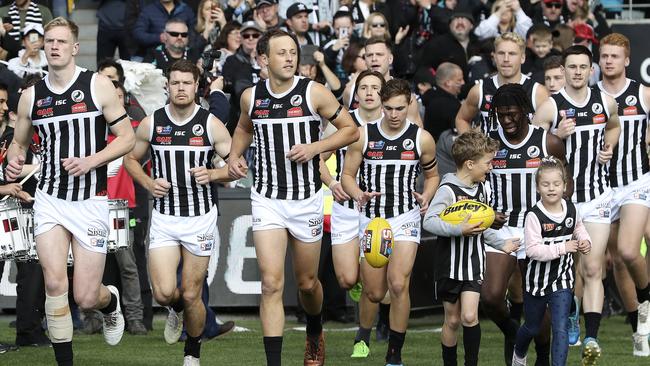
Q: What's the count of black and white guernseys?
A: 12